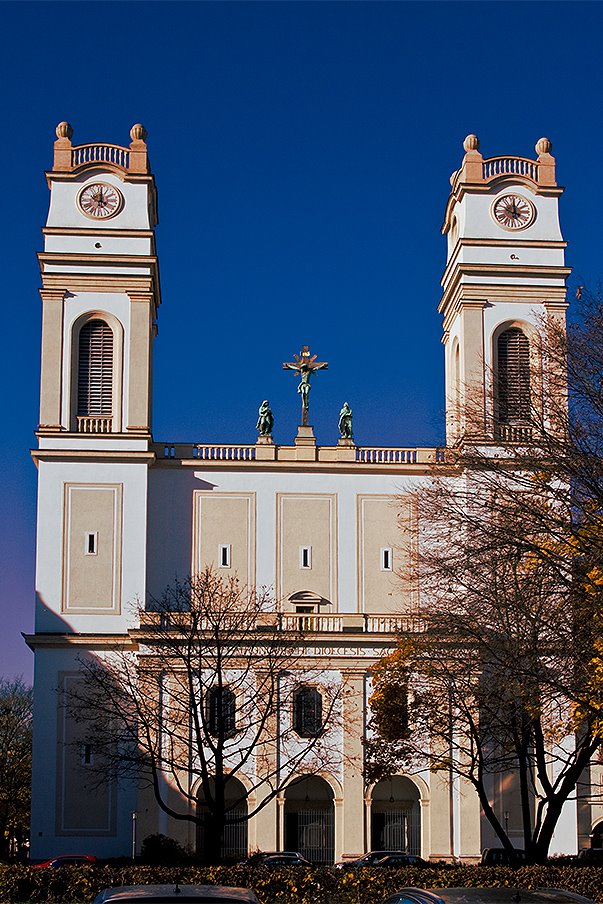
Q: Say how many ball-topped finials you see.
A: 4